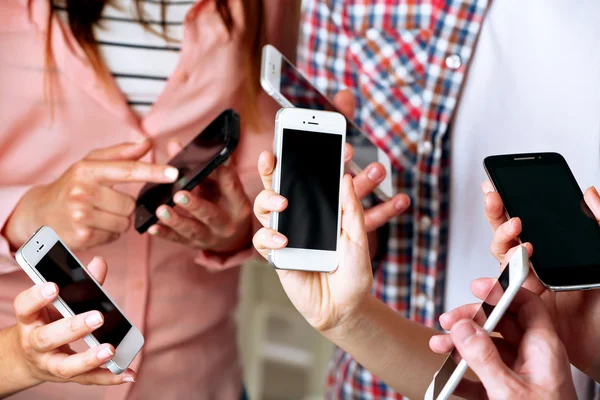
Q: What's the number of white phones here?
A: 4